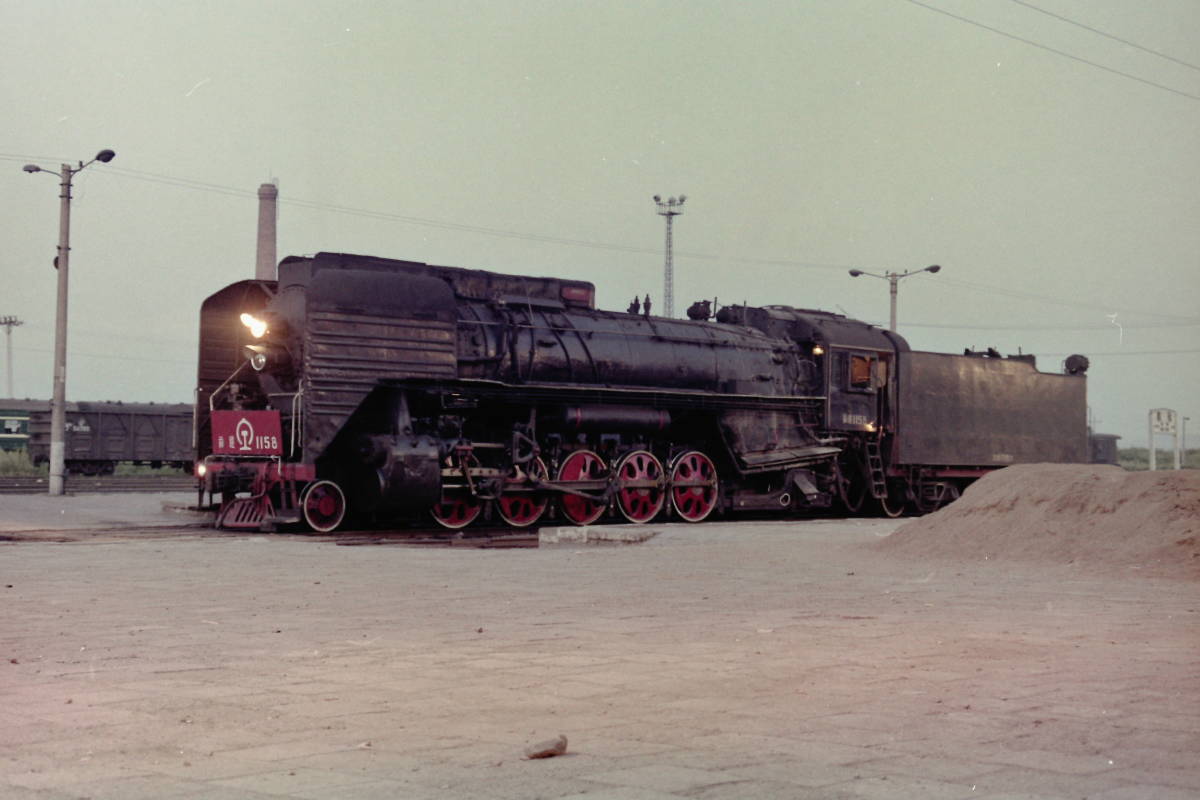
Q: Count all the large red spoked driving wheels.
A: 5